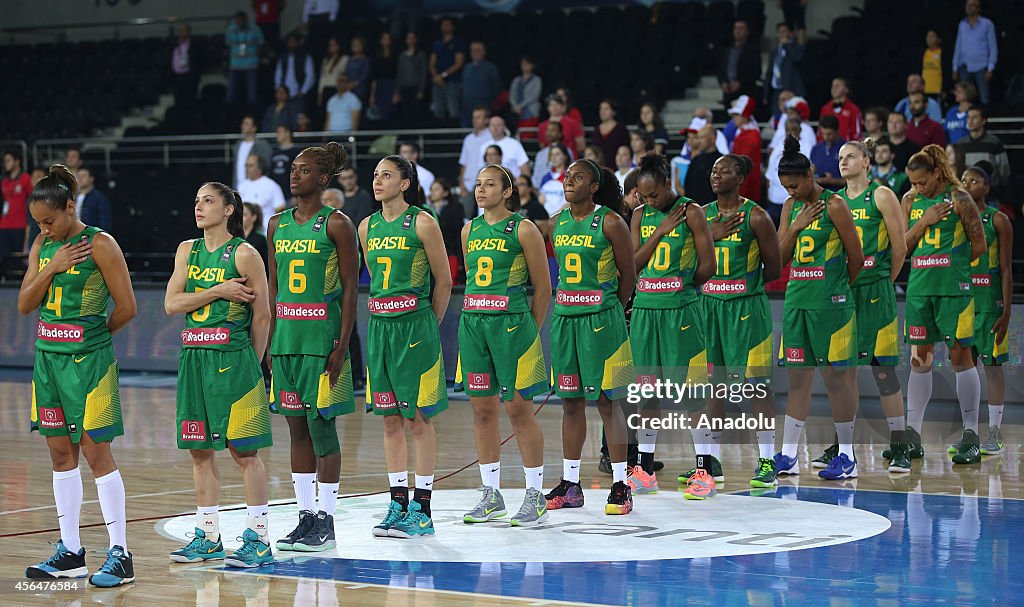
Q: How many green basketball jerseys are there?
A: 12